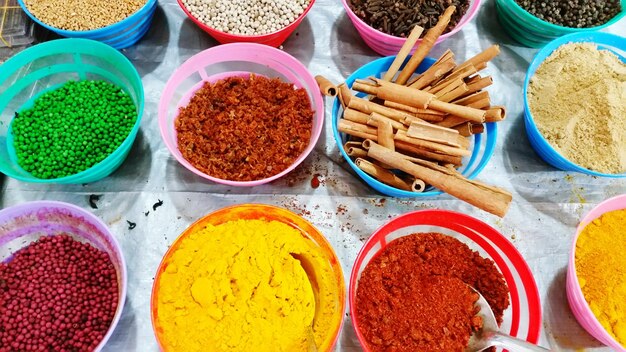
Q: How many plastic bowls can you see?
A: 12